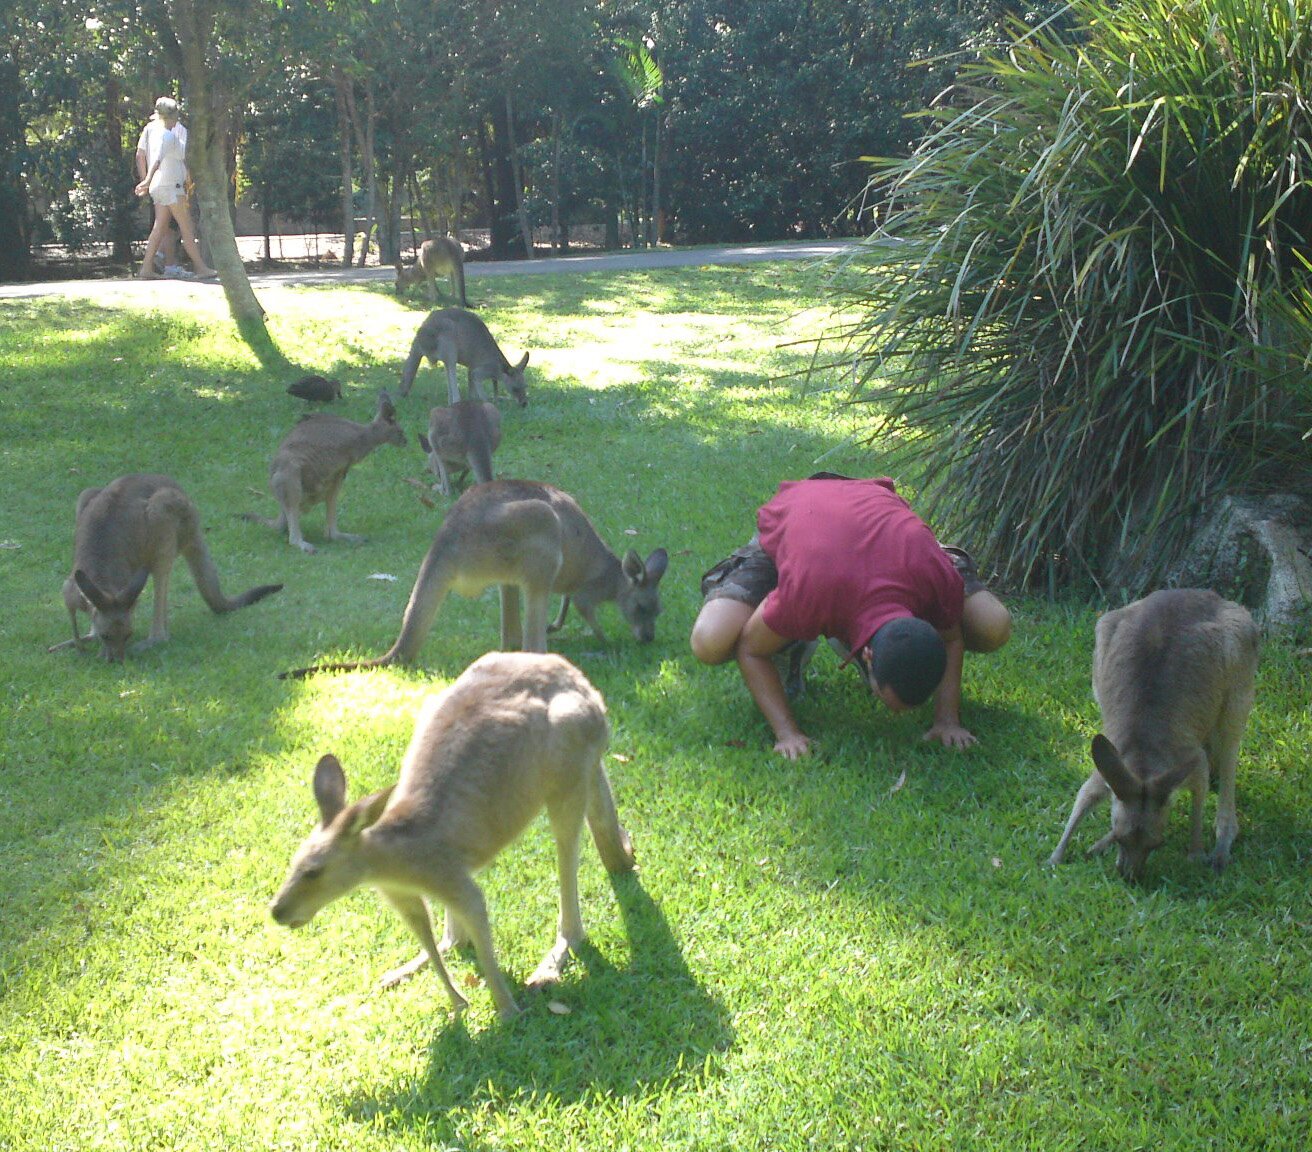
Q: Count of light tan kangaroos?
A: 1